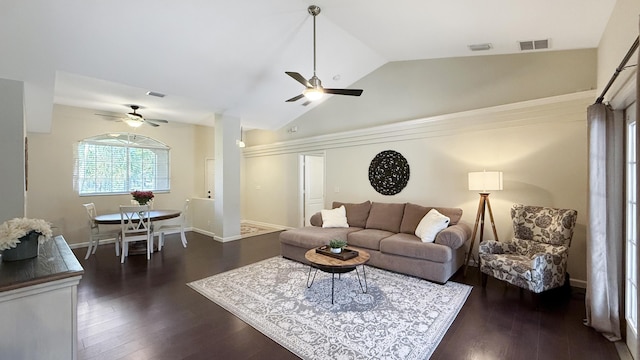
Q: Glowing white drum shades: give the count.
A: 1